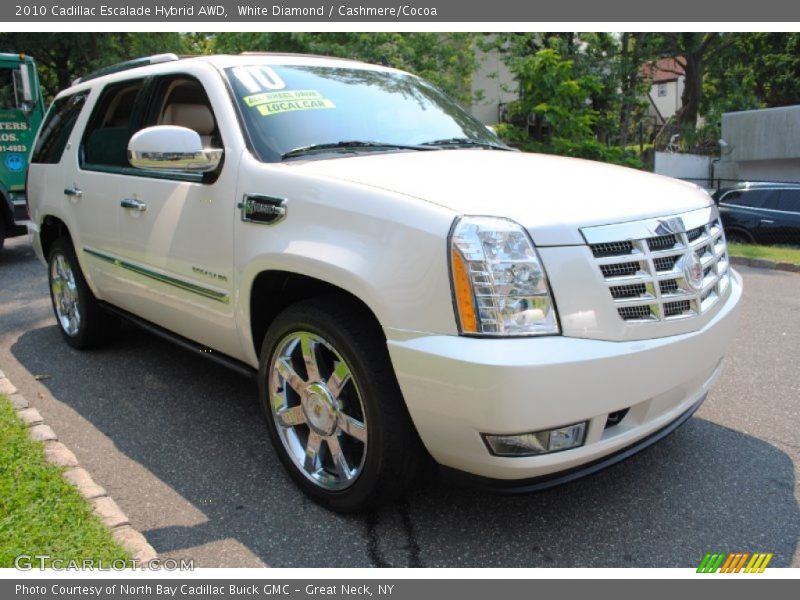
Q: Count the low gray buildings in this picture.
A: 1